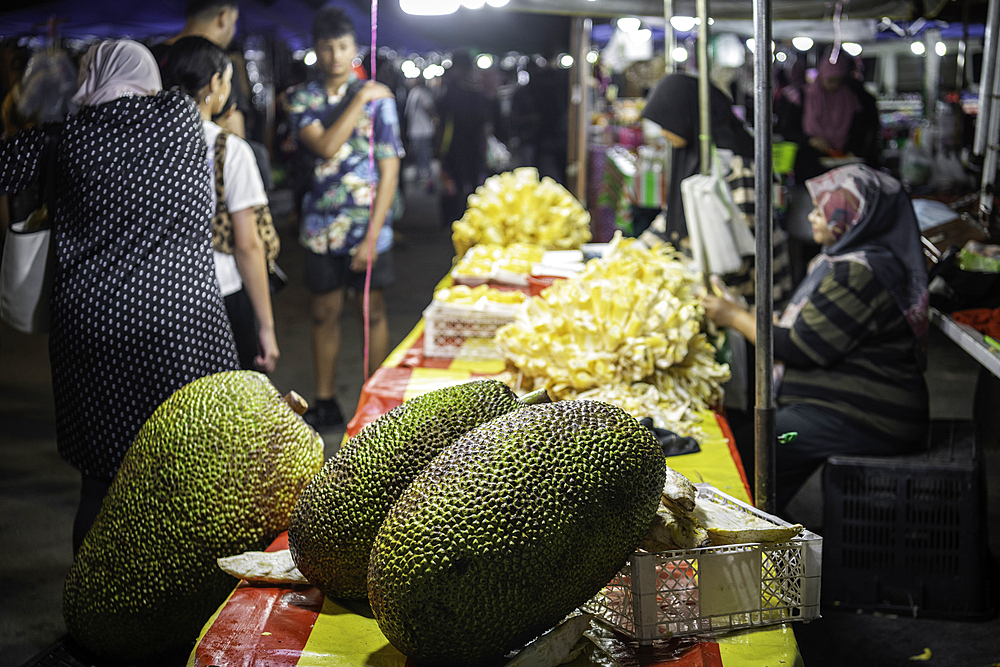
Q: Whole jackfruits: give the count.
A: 3